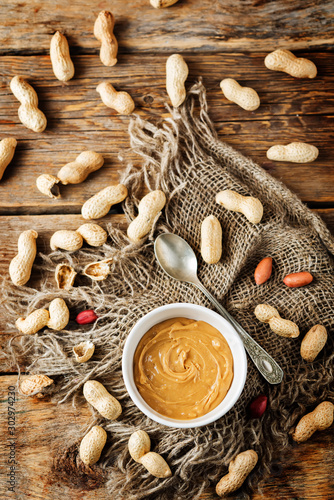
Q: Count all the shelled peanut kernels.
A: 4